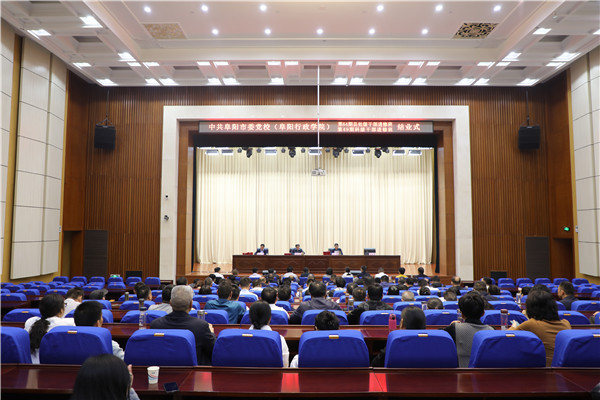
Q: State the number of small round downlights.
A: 11